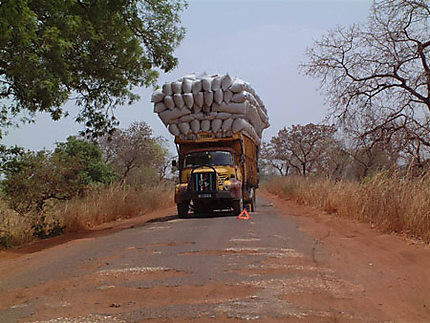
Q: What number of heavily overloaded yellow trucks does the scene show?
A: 1